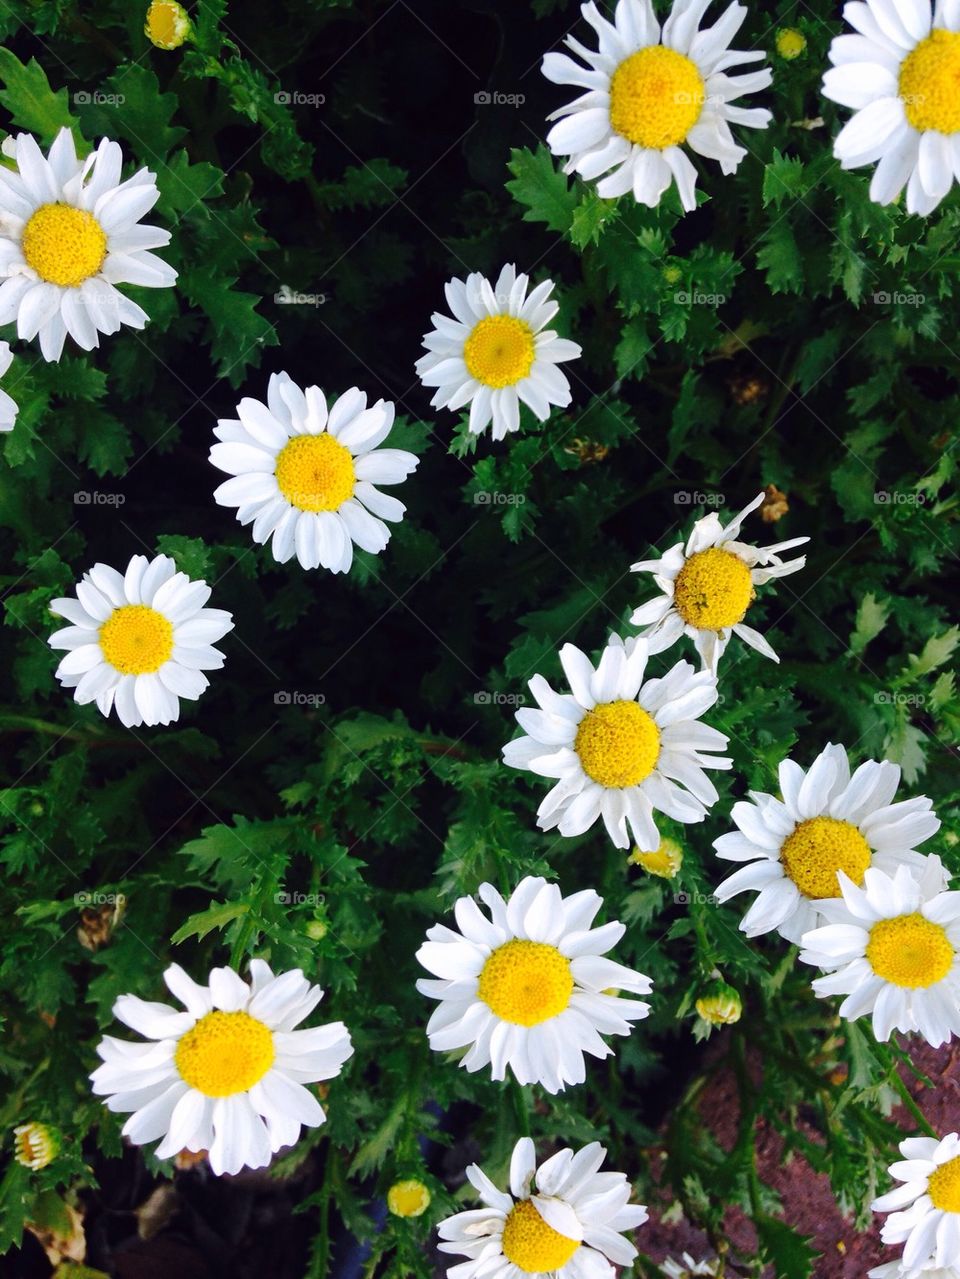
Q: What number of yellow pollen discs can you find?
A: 14